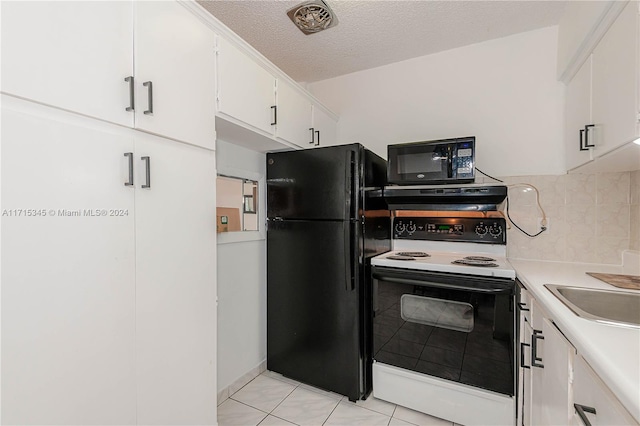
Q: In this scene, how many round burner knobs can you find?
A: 4